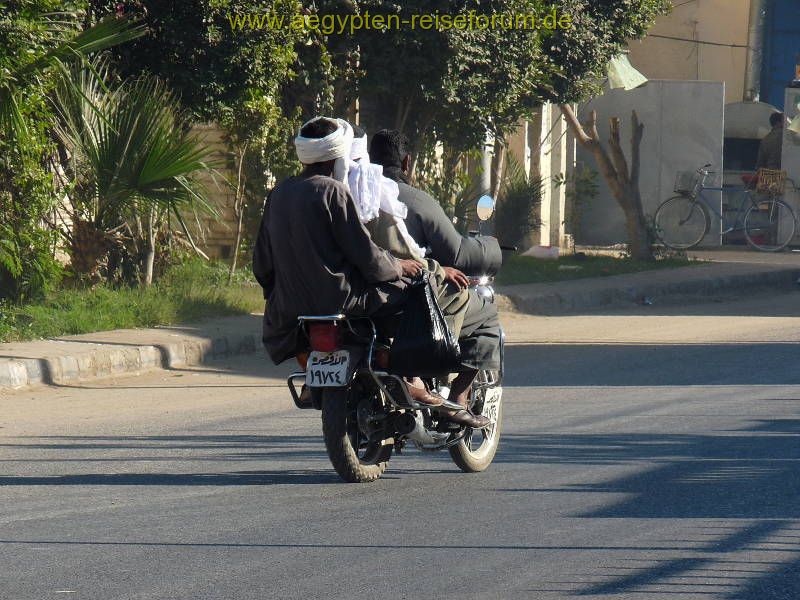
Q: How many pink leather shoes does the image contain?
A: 0